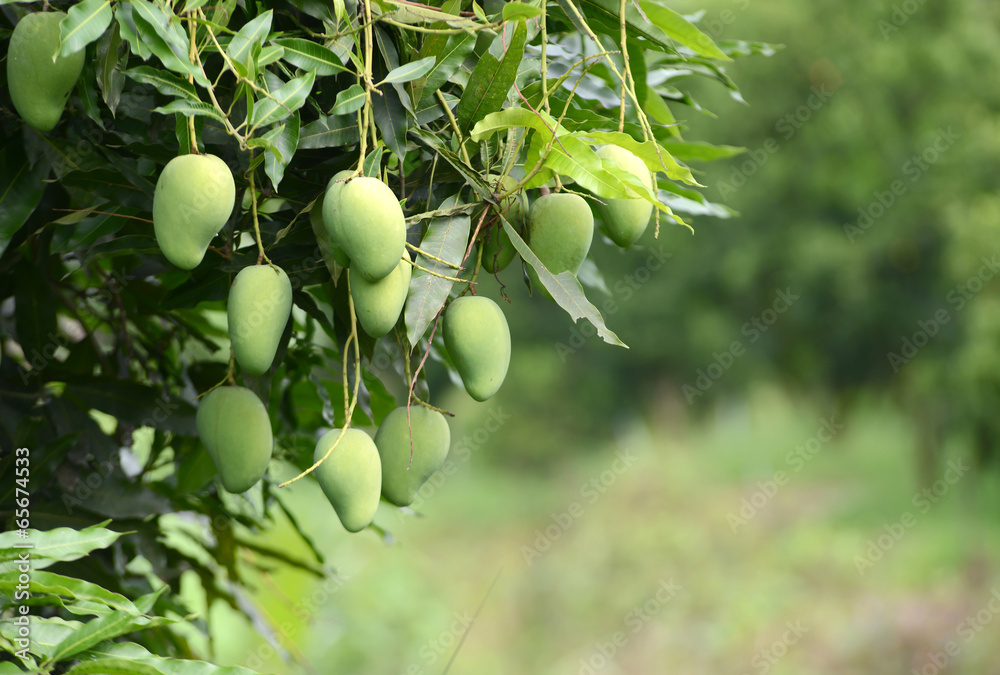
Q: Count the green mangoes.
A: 13